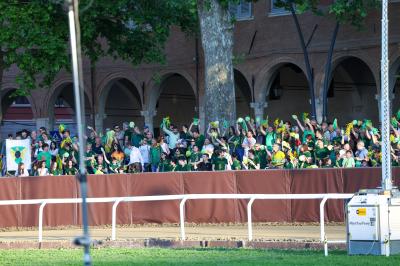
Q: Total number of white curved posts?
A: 5